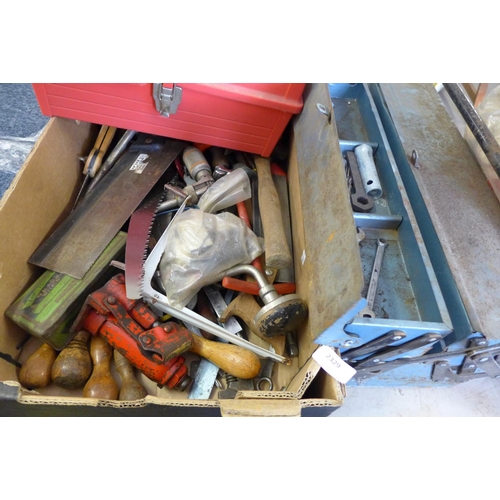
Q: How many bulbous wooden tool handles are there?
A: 5